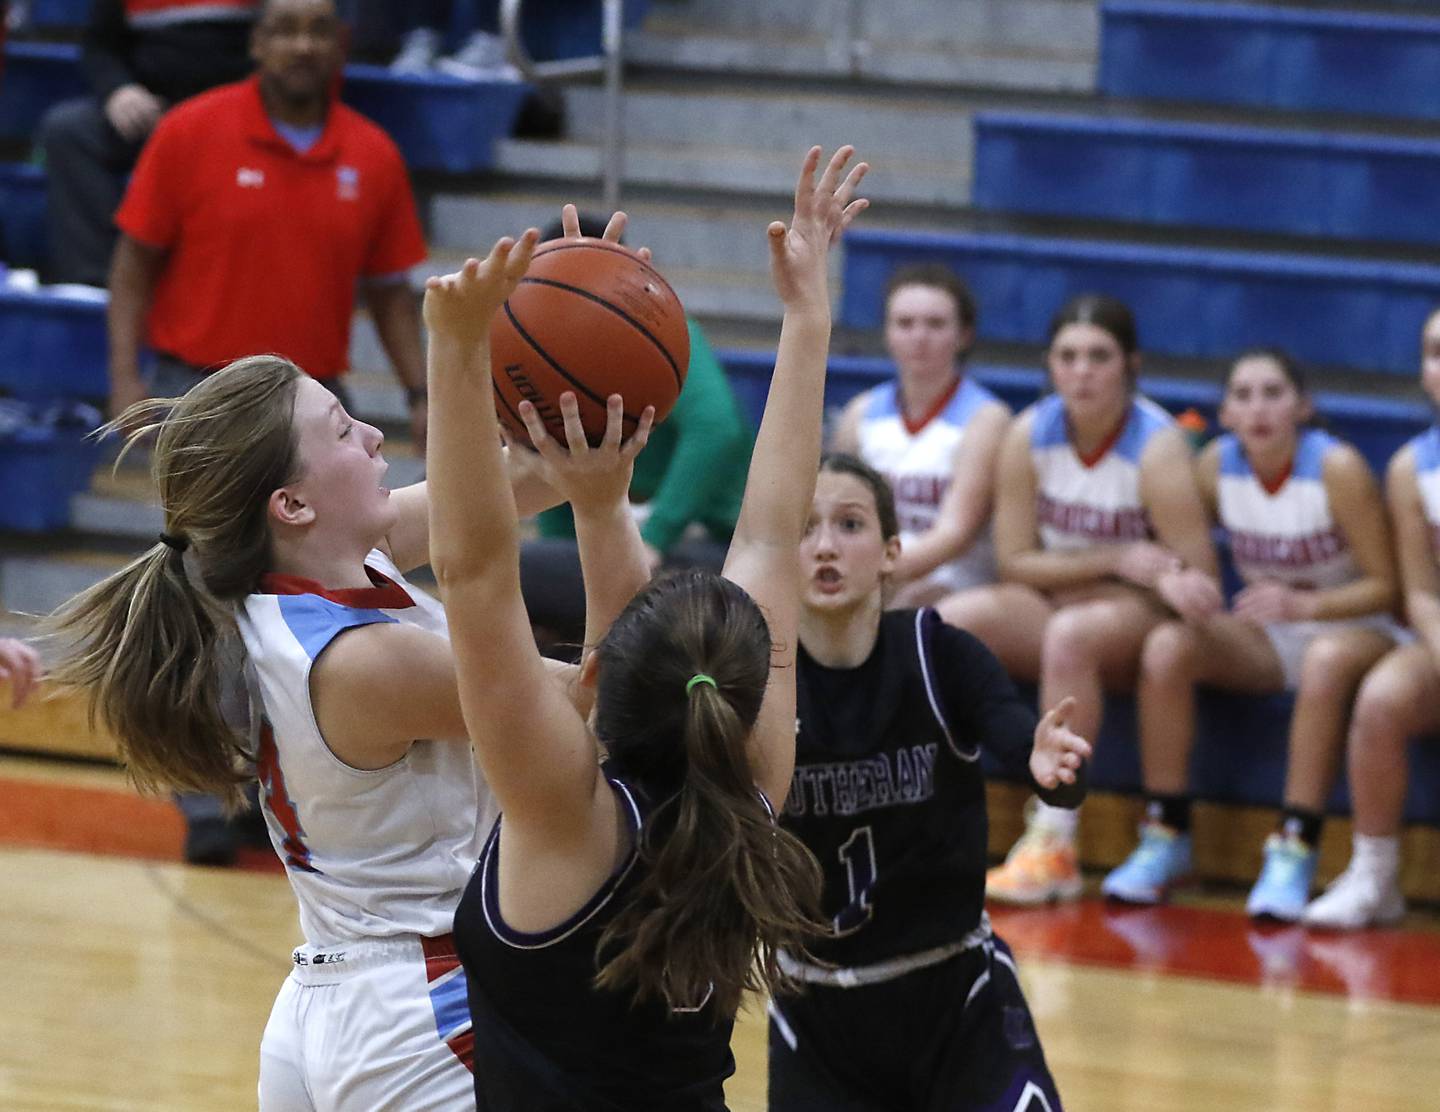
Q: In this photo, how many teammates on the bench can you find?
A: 4